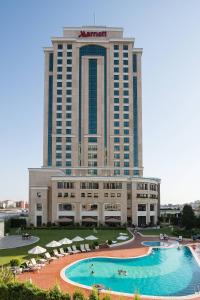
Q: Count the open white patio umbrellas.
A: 5